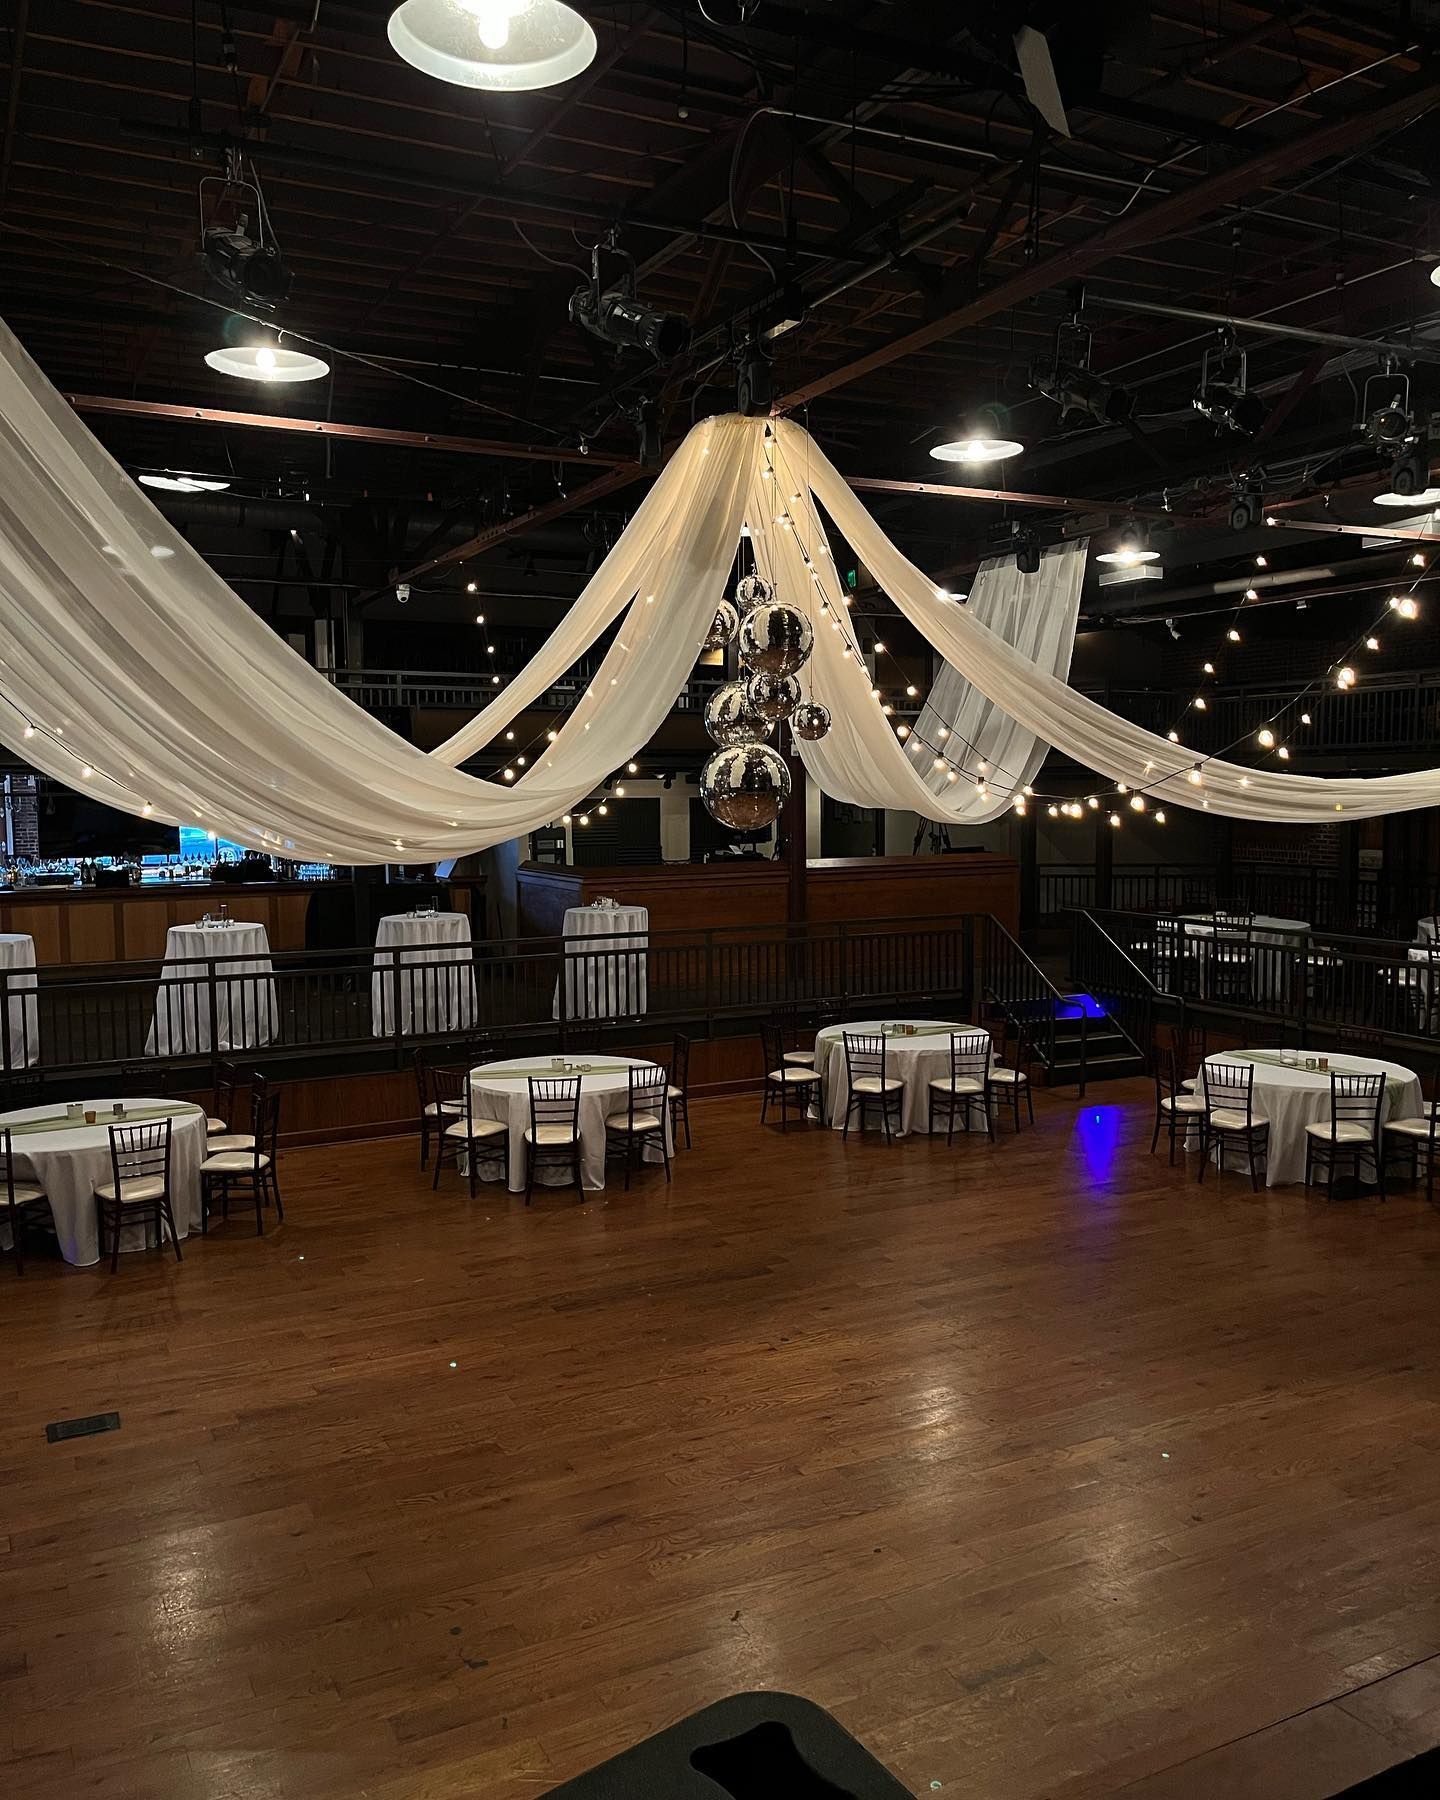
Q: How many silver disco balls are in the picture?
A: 7